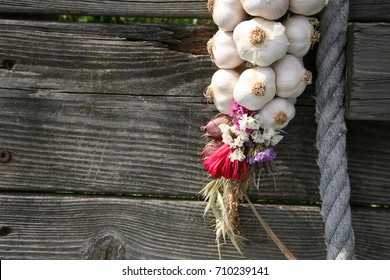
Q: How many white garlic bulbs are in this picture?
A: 10